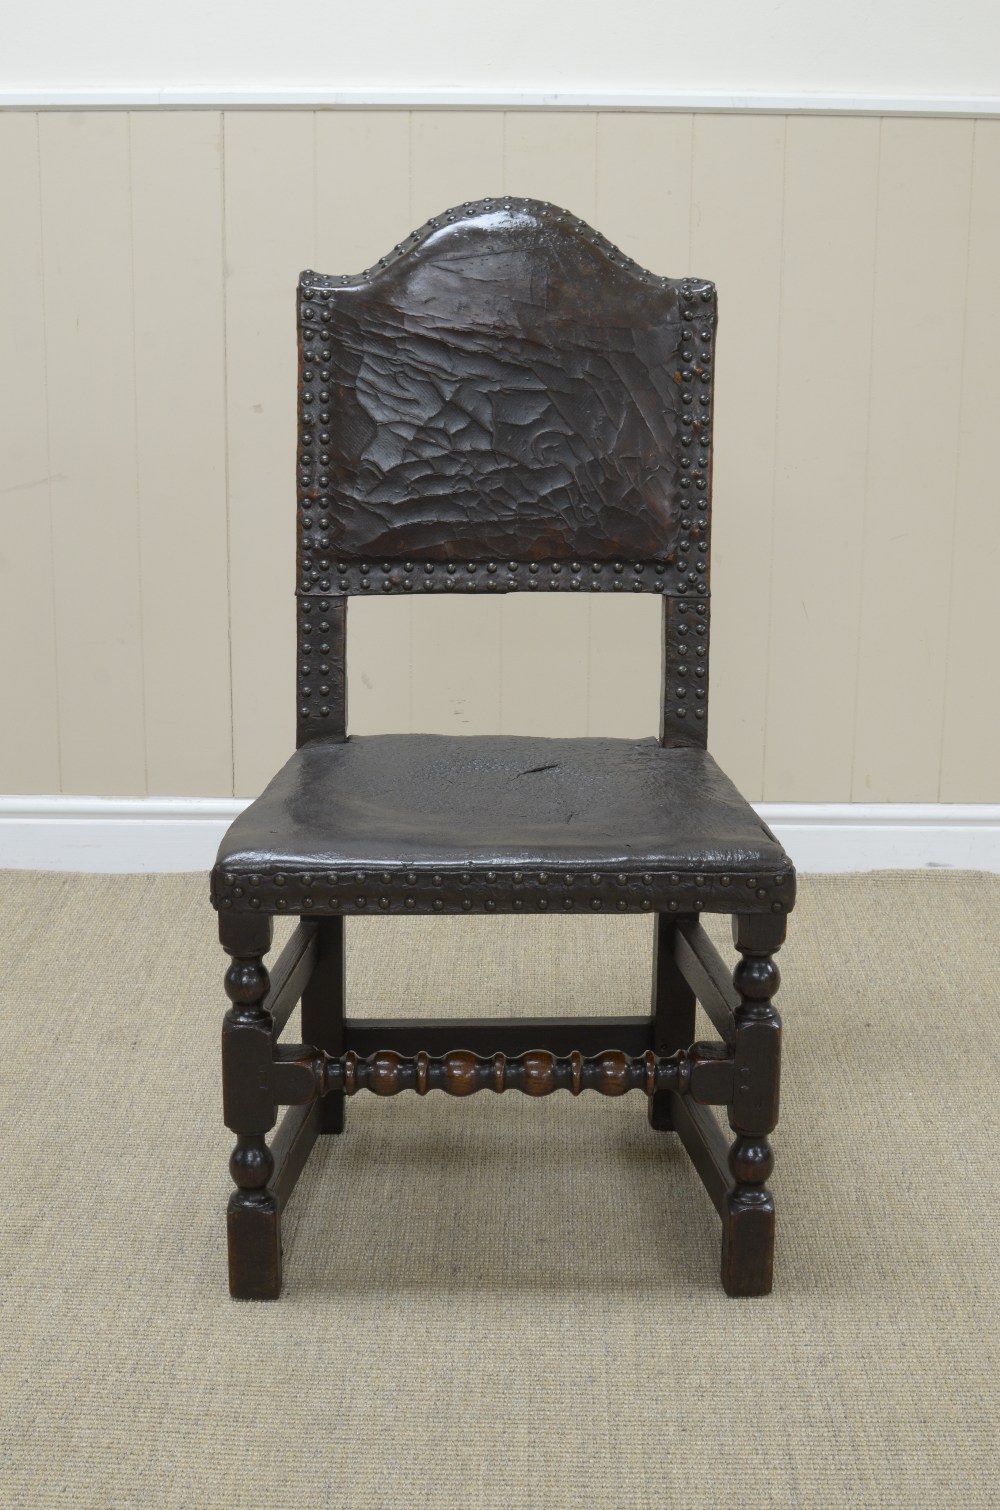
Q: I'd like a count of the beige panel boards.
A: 12